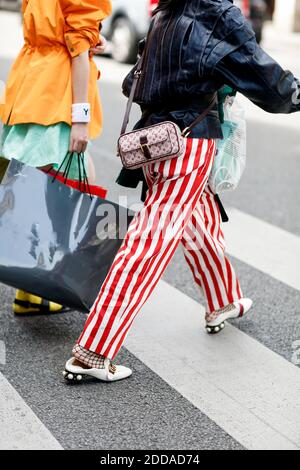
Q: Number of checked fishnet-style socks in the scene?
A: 2